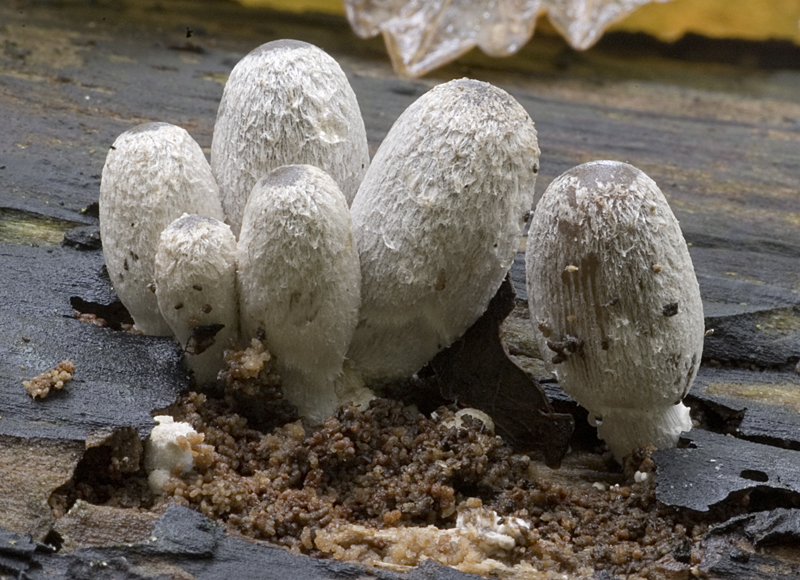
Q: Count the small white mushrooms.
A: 6